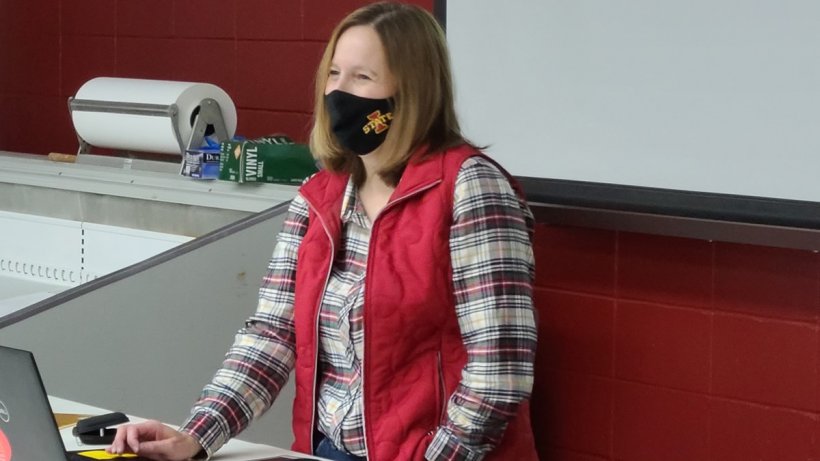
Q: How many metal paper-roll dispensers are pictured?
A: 1